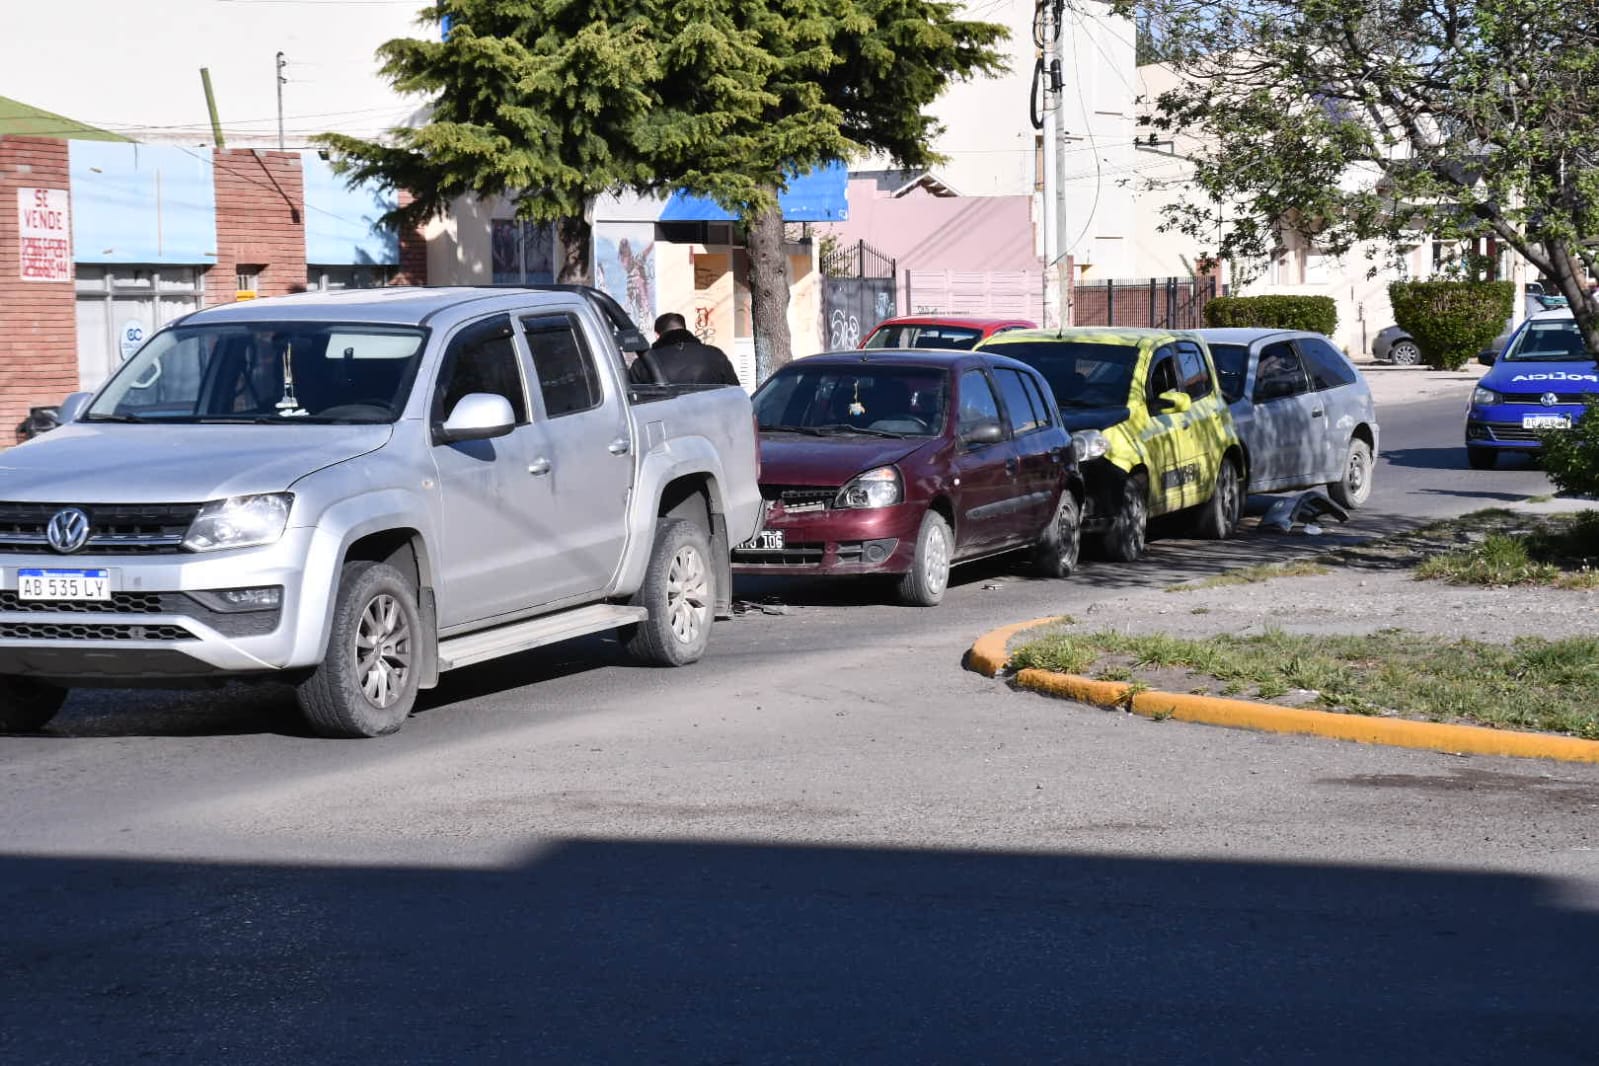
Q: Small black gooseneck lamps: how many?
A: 1